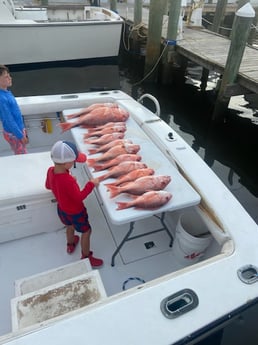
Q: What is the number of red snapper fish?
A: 12